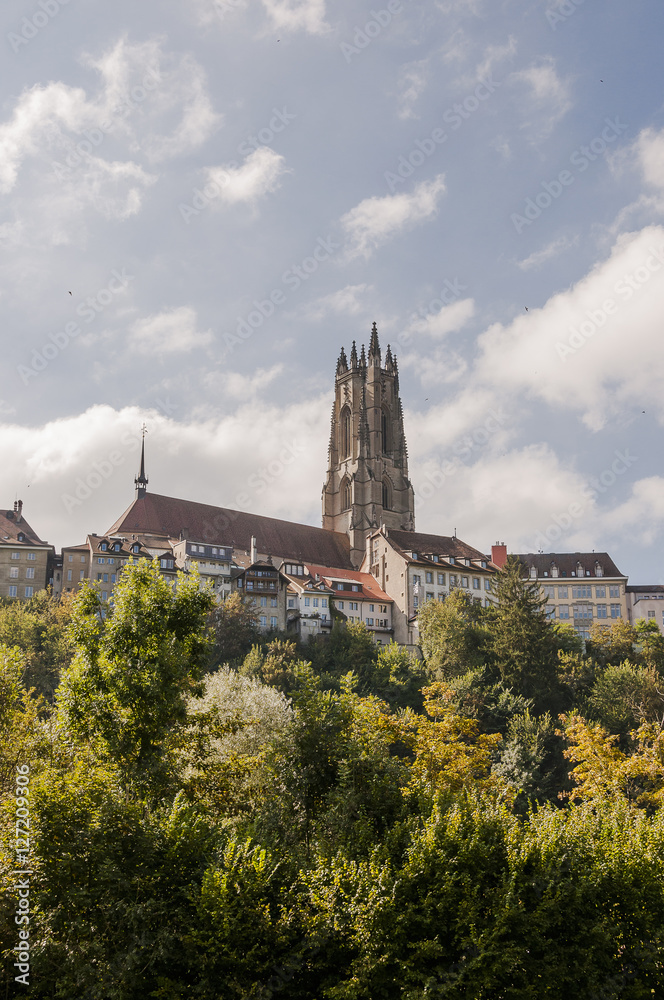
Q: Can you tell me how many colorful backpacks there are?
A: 0